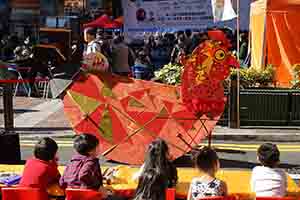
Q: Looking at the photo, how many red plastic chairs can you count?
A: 5